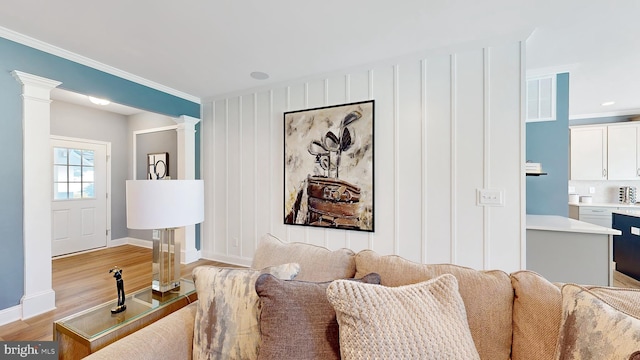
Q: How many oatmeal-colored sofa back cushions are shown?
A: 3